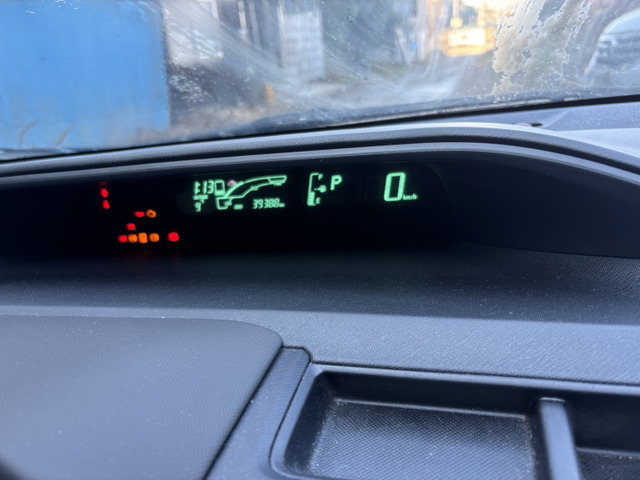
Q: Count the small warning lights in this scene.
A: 10